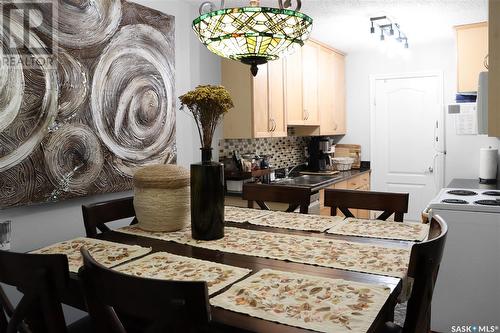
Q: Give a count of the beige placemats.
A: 6